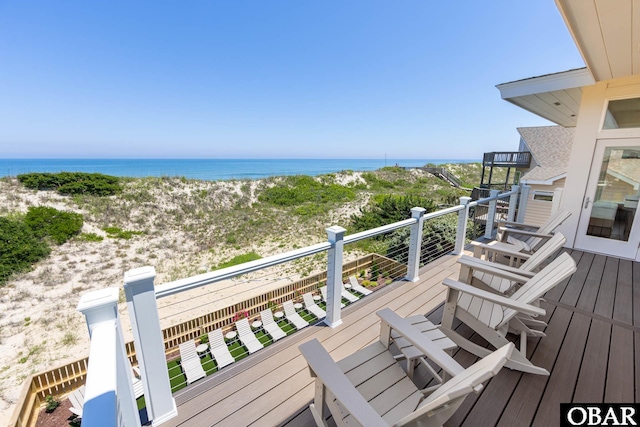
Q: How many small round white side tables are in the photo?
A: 7